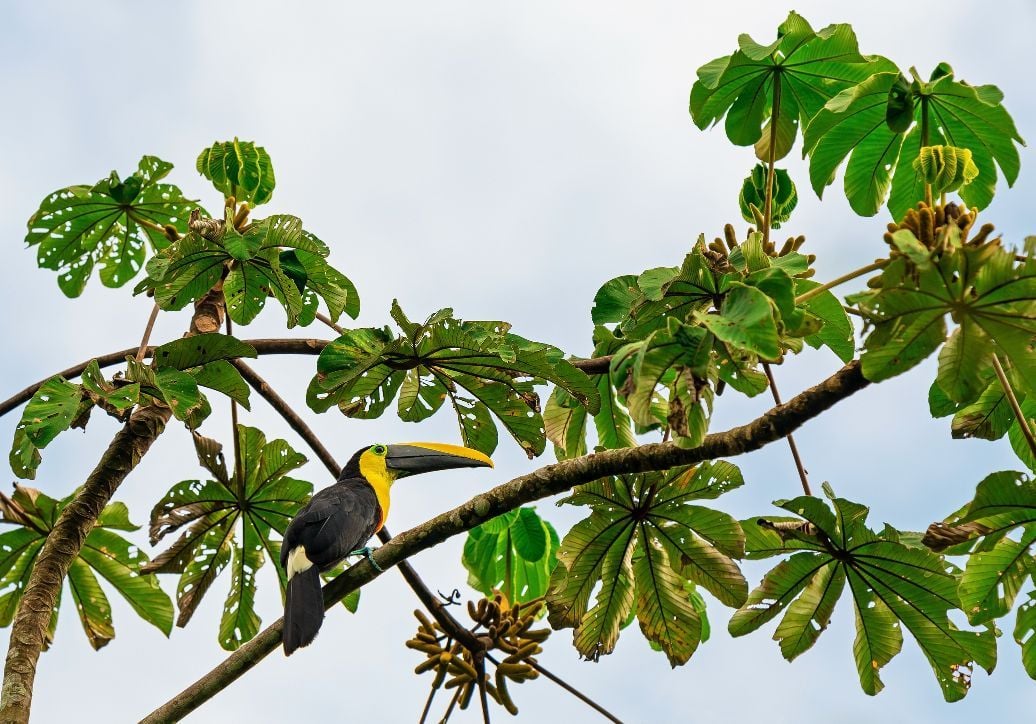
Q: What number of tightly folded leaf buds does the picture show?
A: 3